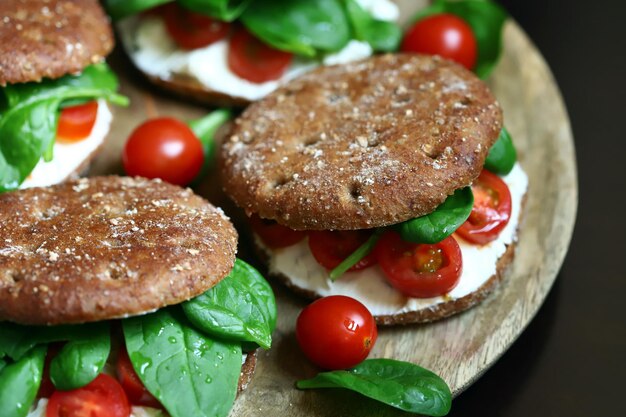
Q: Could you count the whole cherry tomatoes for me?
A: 3